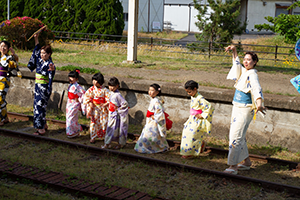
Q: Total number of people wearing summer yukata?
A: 8